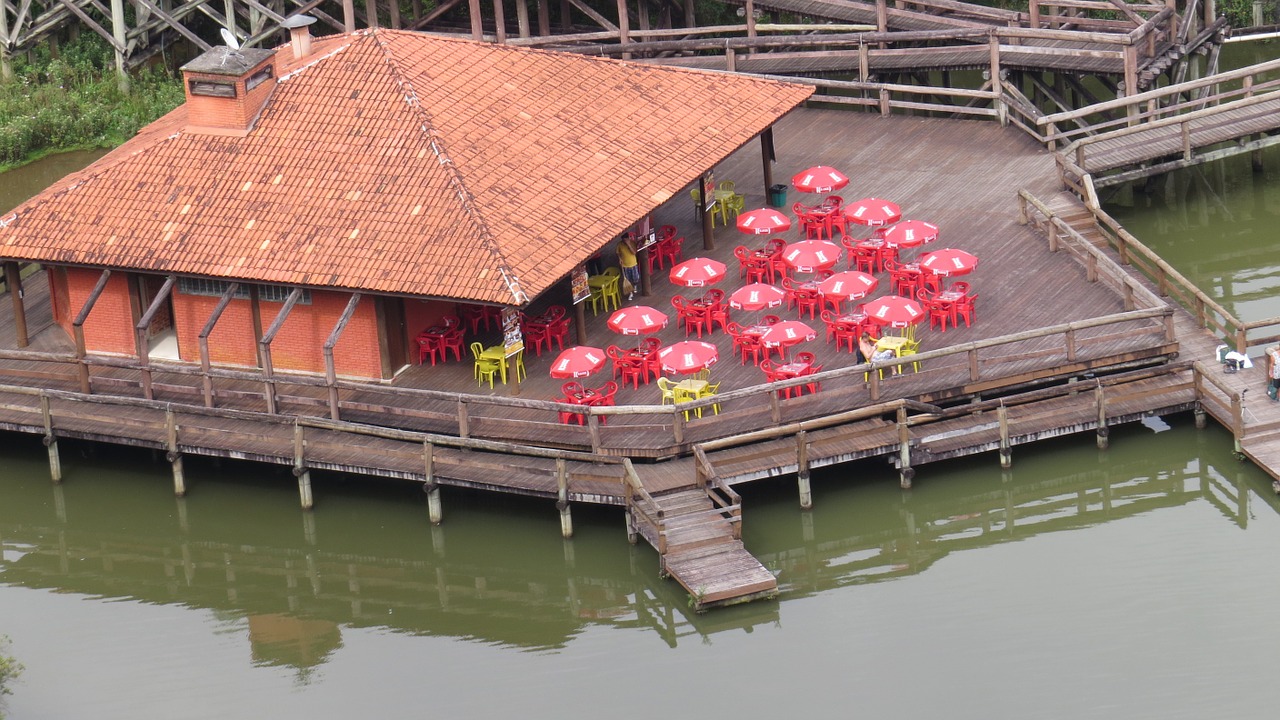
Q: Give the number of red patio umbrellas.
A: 14